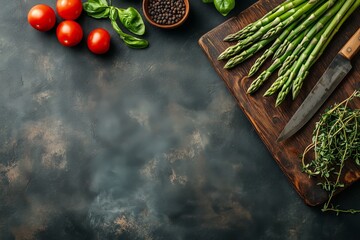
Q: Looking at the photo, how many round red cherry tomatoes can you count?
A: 4